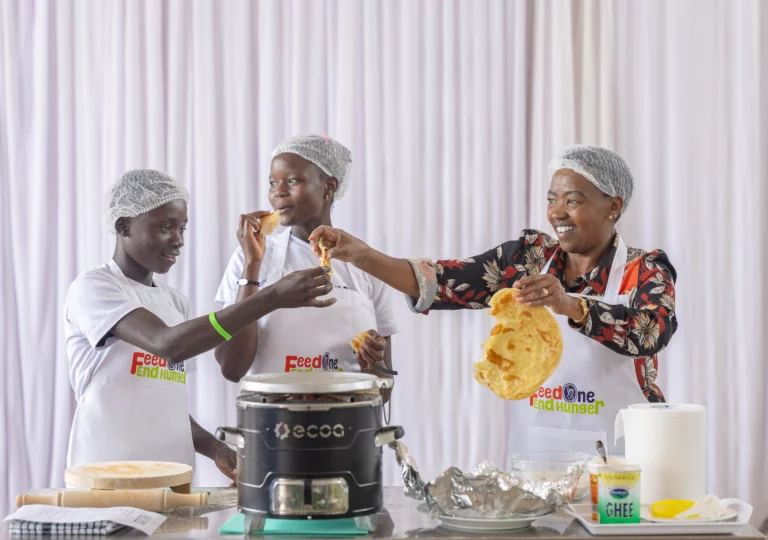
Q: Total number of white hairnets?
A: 3